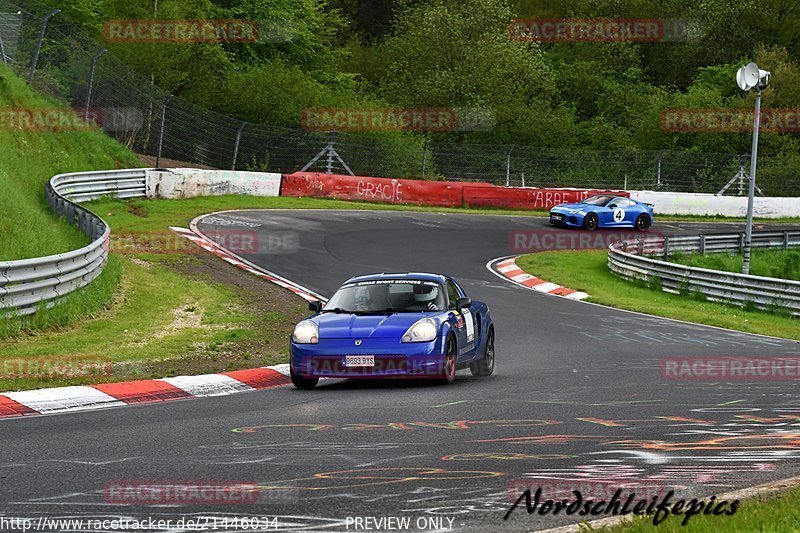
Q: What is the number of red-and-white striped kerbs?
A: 3